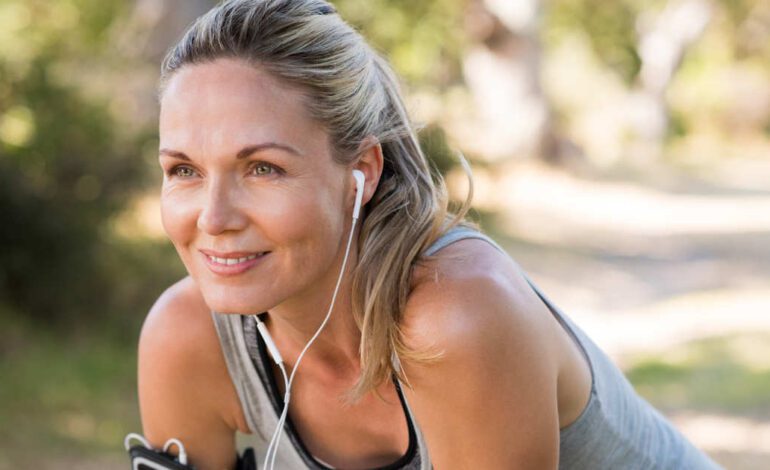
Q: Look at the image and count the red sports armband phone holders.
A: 0